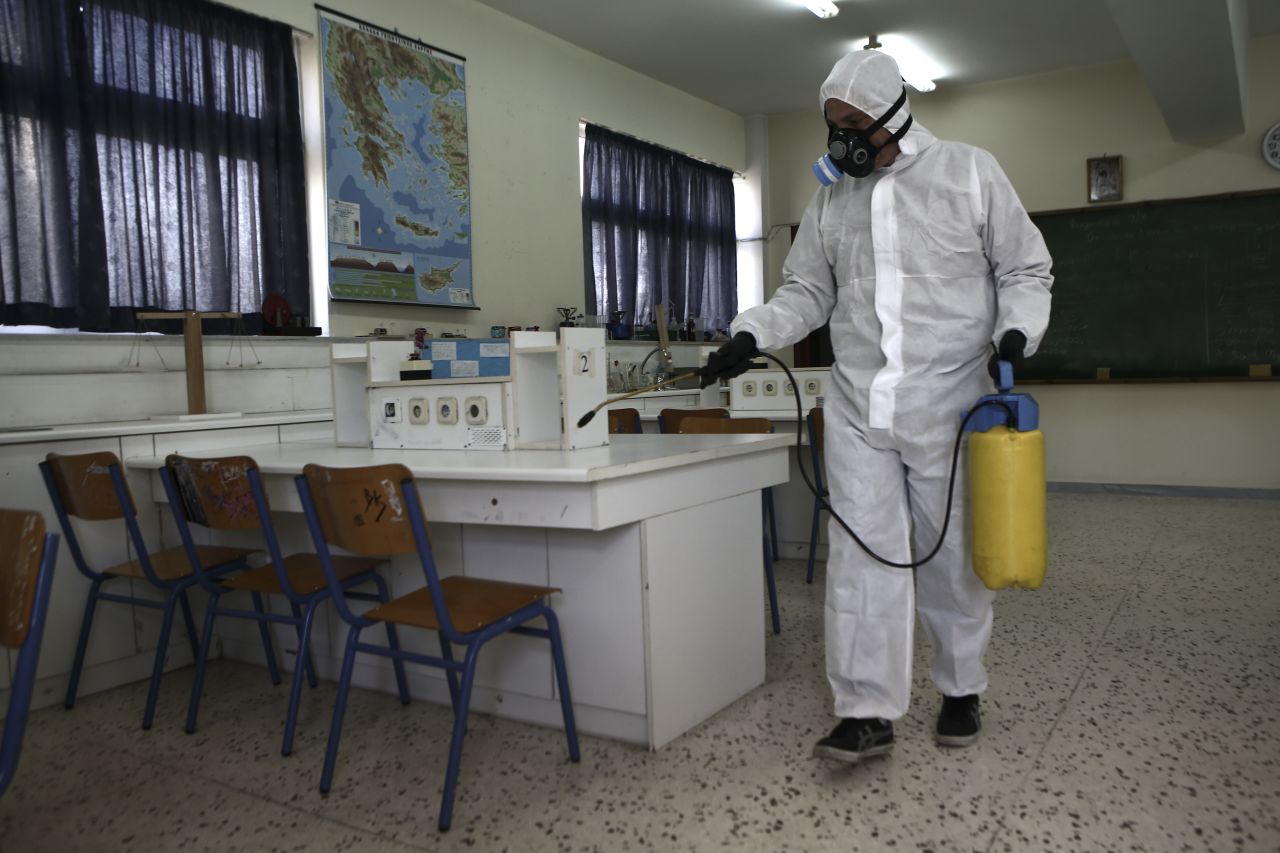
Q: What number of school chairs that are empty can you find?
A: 8